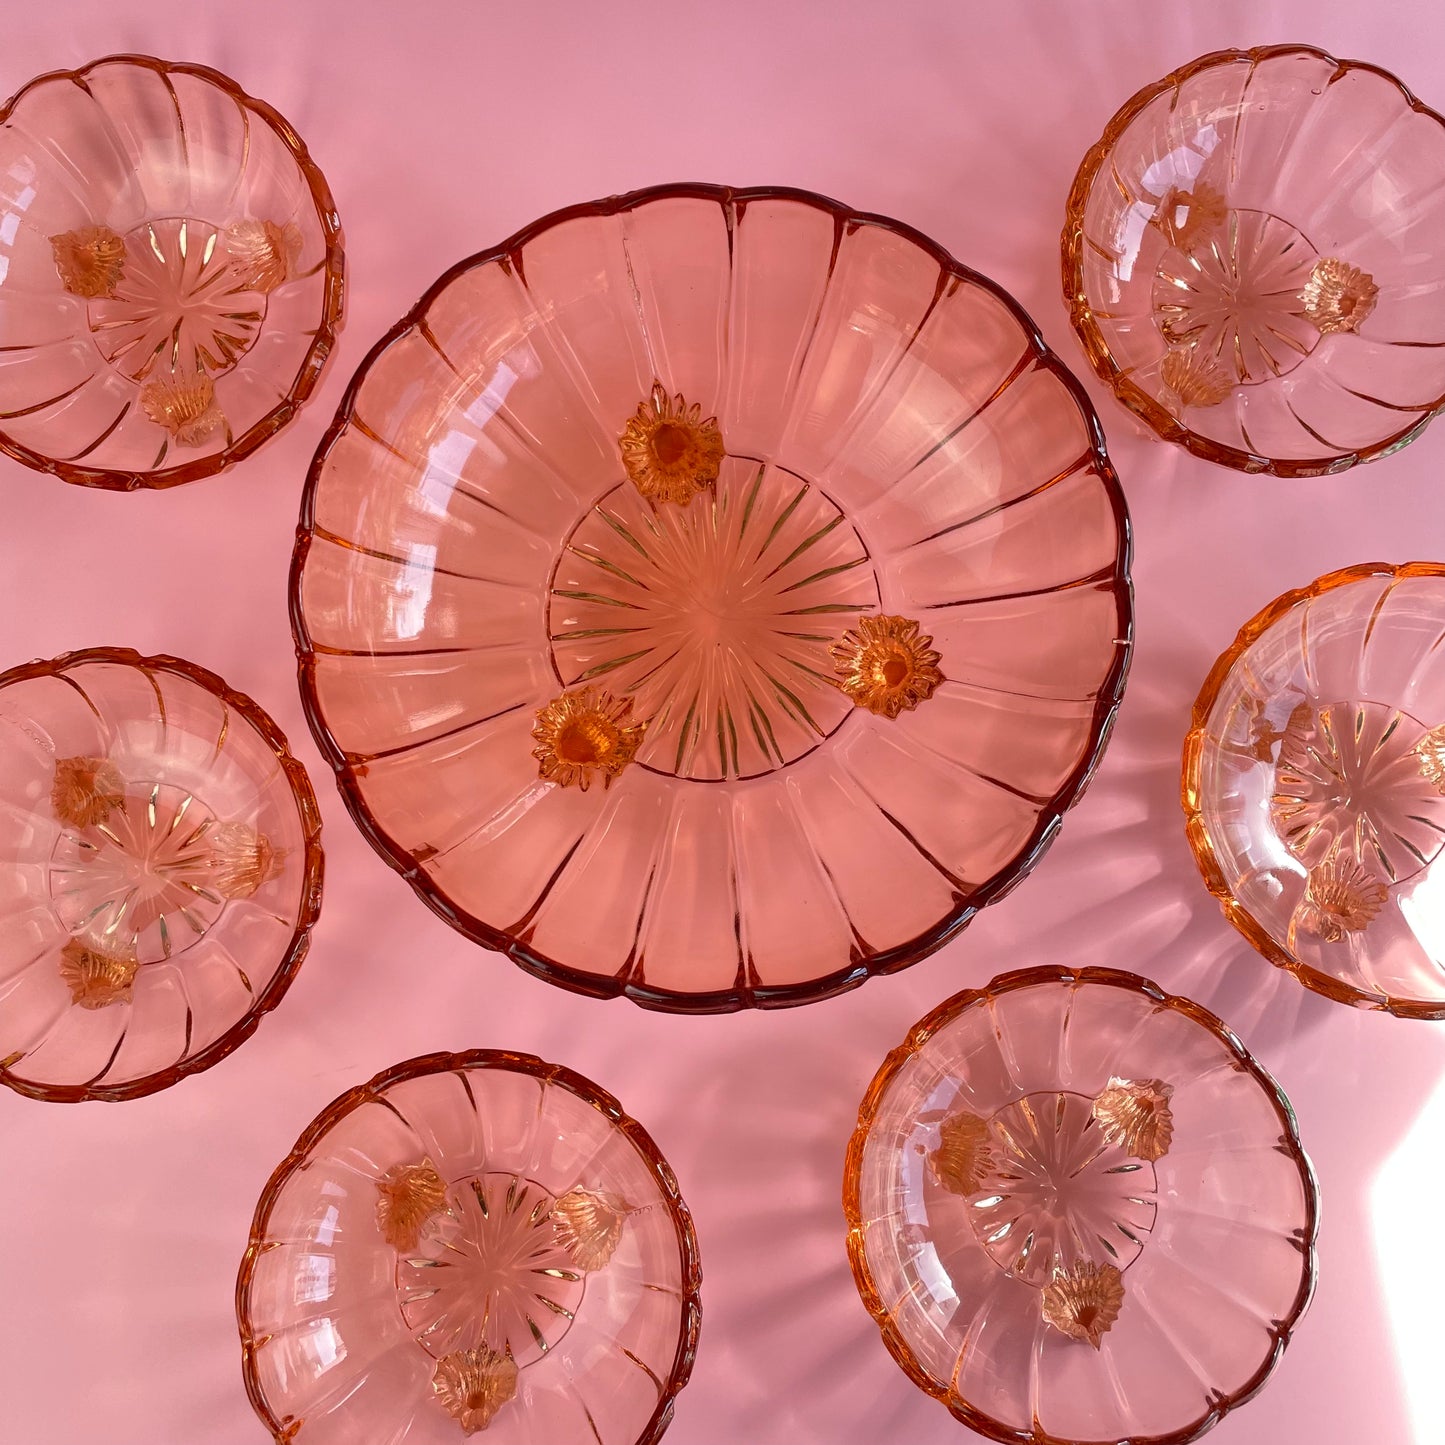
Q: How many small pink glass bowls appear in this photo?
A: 6